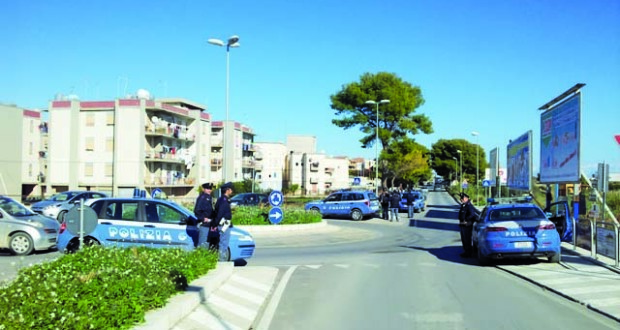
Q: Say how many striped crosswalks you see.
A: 2